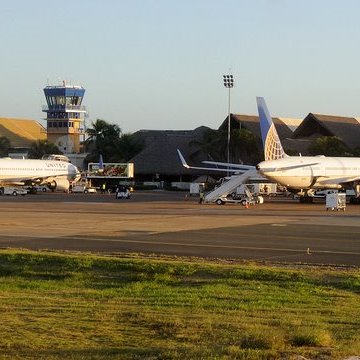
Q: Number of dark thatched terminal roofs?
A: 3